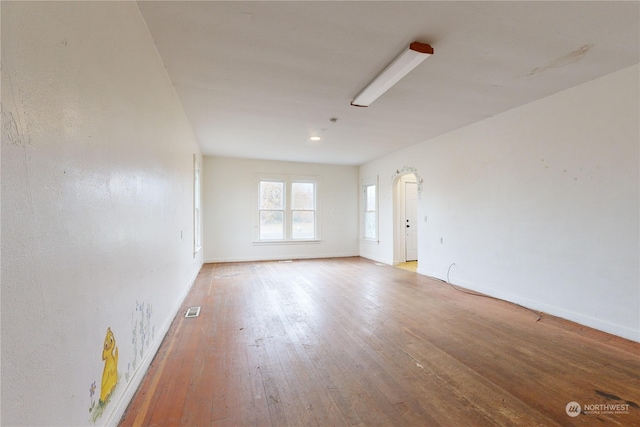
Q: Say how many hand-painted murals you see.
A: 2